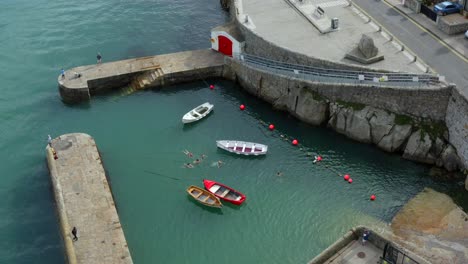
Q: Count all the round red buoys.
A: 8